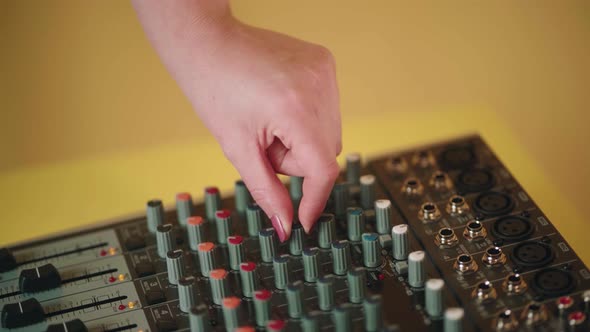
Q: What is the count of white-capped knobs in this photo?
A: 7